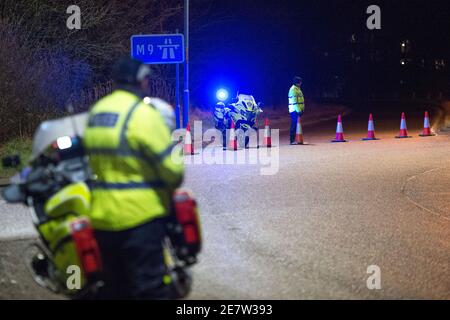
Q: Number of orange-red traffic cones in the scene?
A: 8